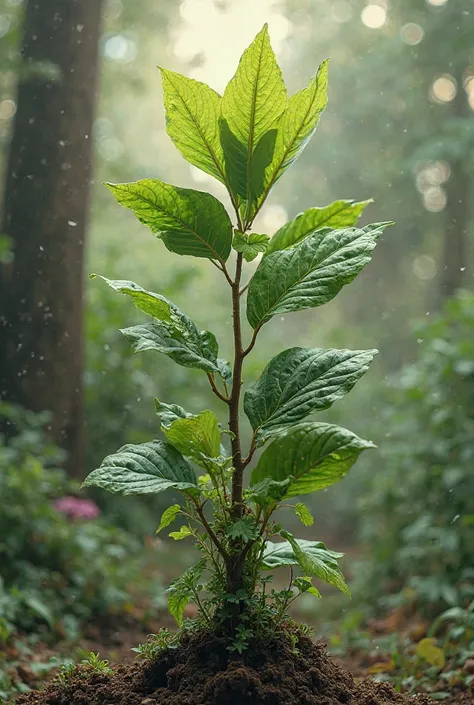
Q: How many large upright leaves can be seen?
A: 3